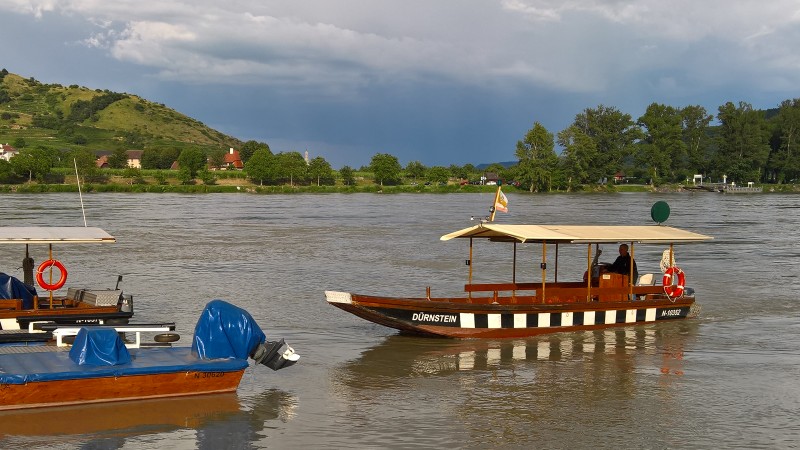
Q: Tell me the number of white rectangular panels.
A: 9